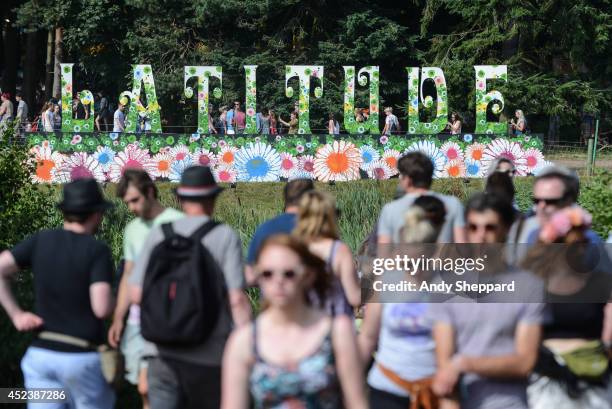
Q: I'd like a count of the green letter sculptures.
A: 8